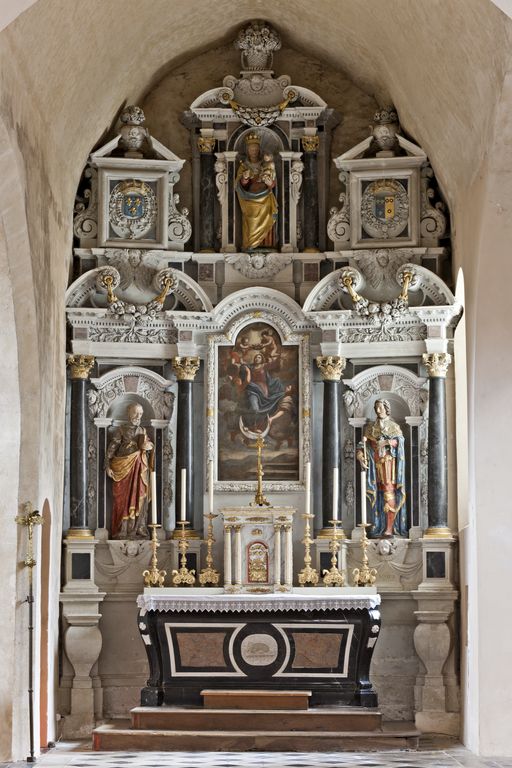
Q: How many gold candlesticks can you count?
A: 6